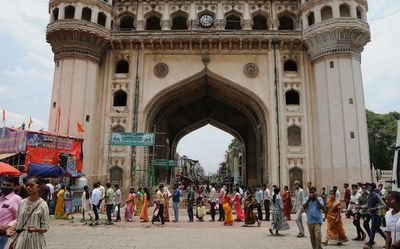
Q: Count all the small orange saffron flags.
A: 4